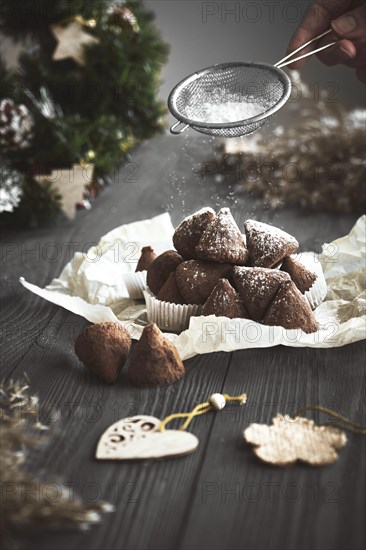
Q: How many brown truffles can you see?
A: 13